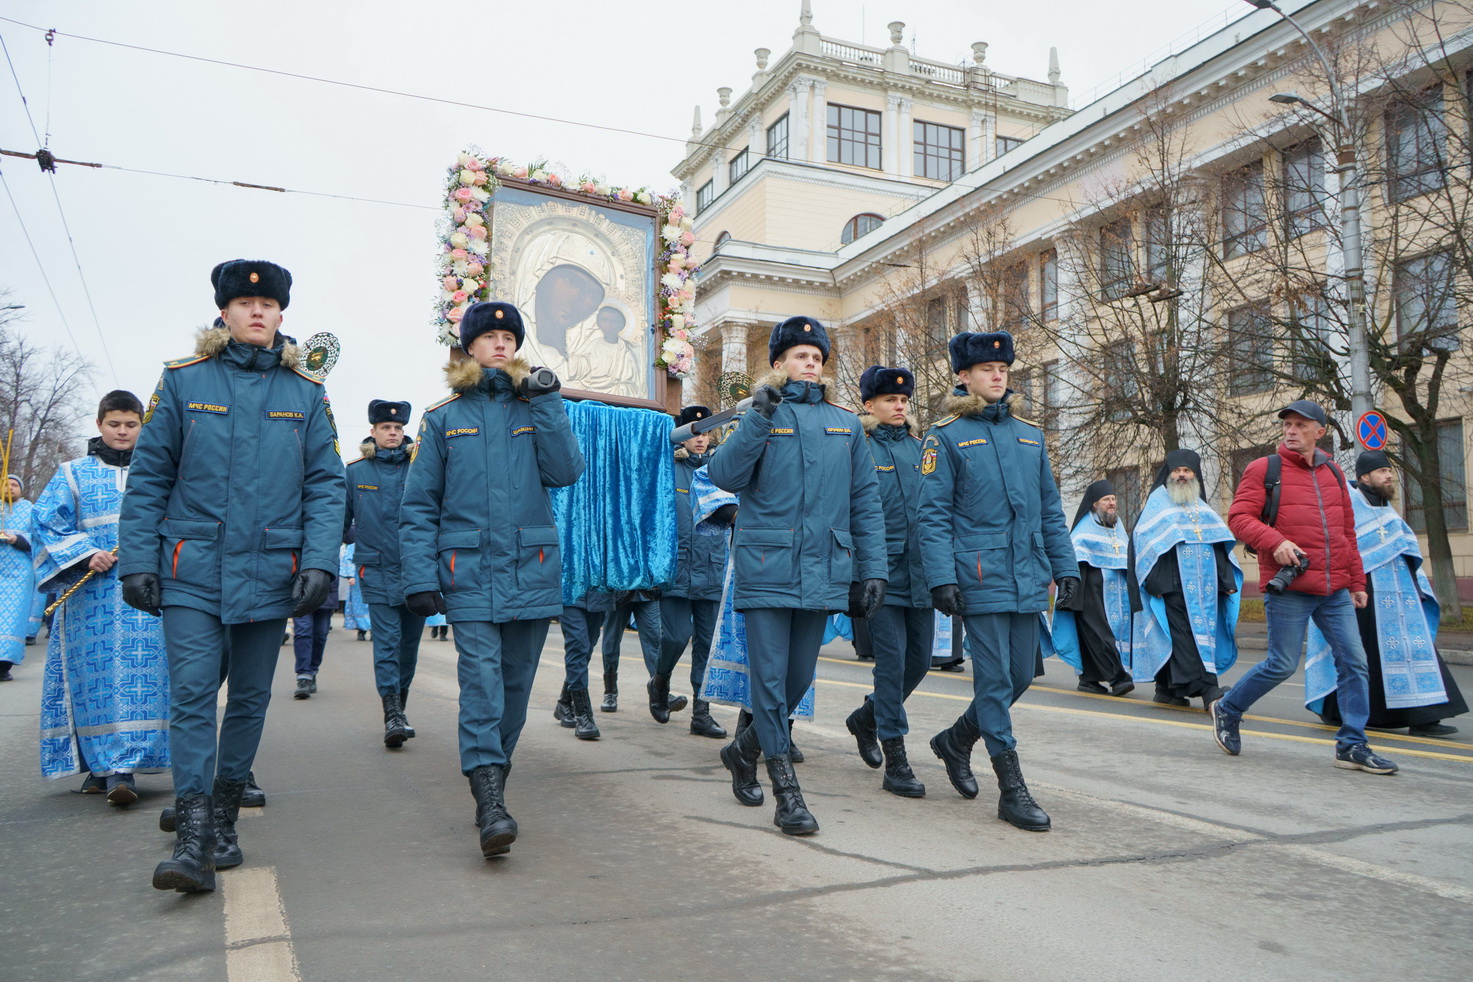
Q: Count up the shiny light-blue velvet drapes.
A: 1